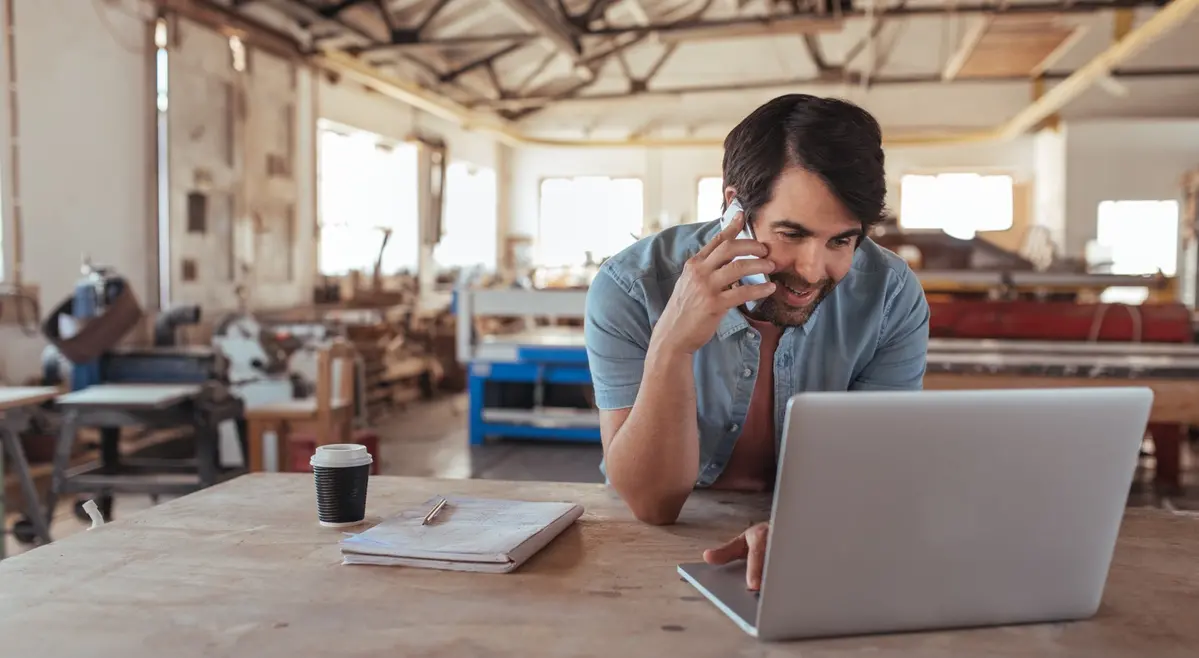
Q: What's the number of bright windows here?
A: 6